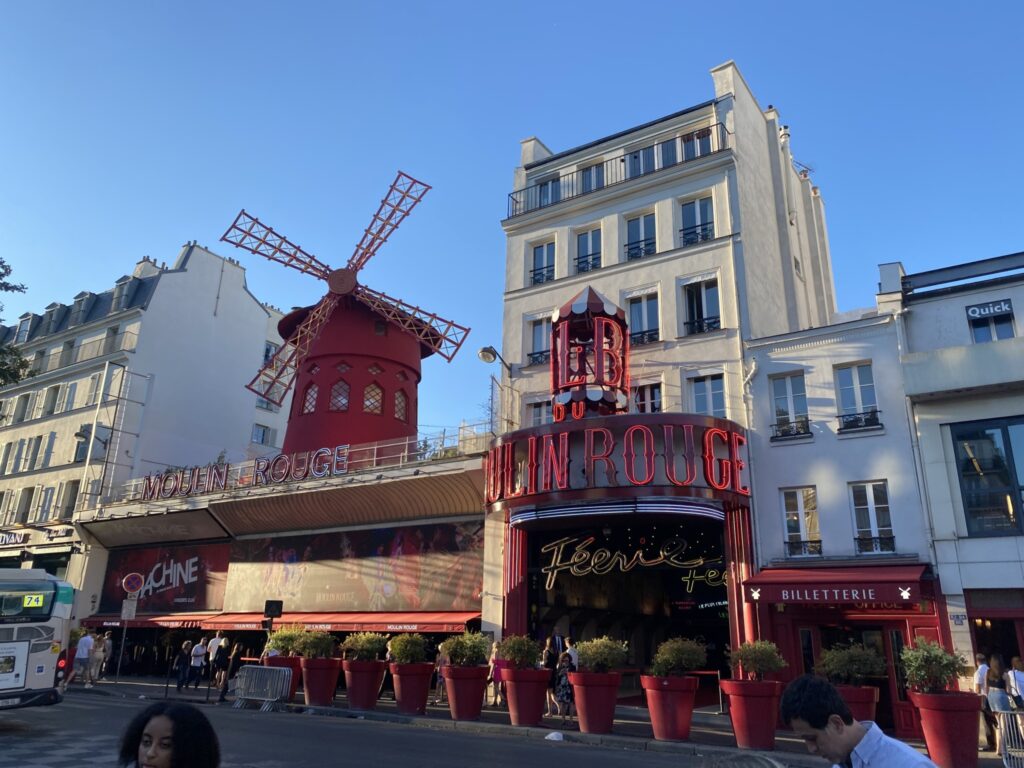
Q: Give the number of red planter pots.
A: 11